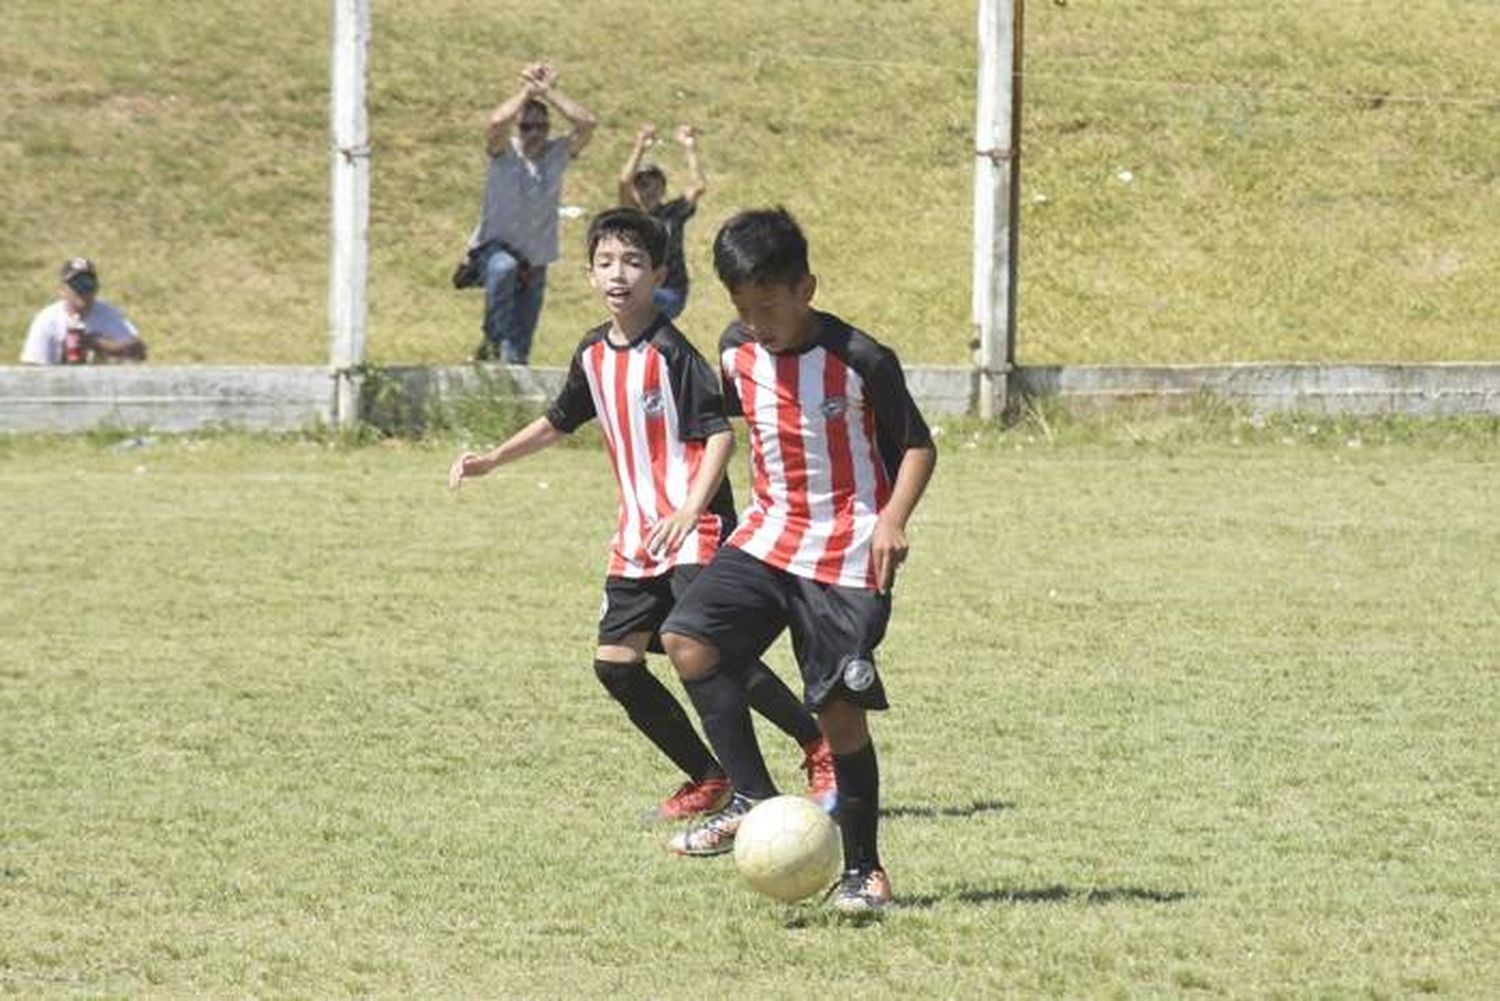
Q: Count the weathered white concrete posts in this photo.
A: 2